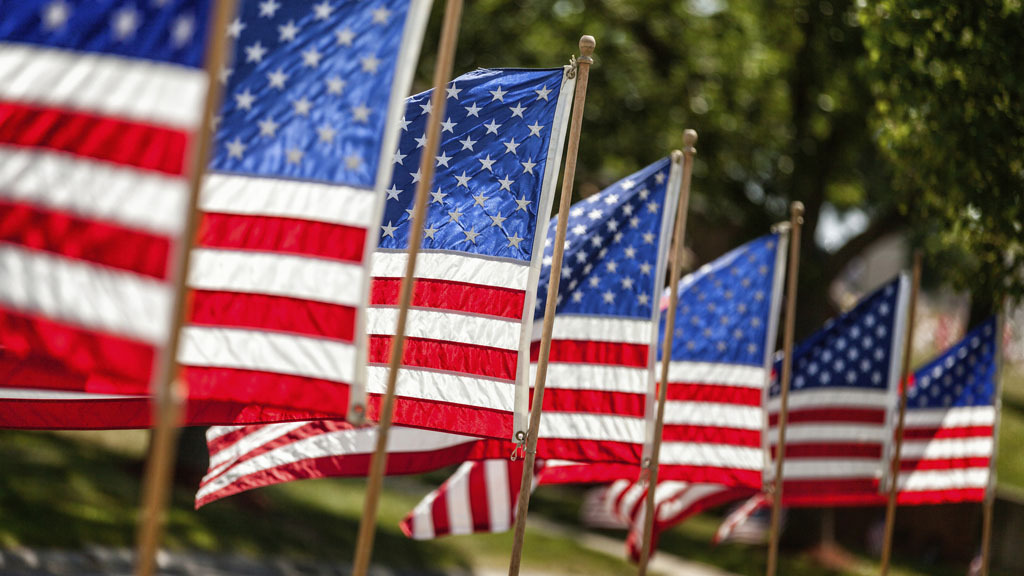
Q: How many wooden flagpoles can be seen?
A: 7